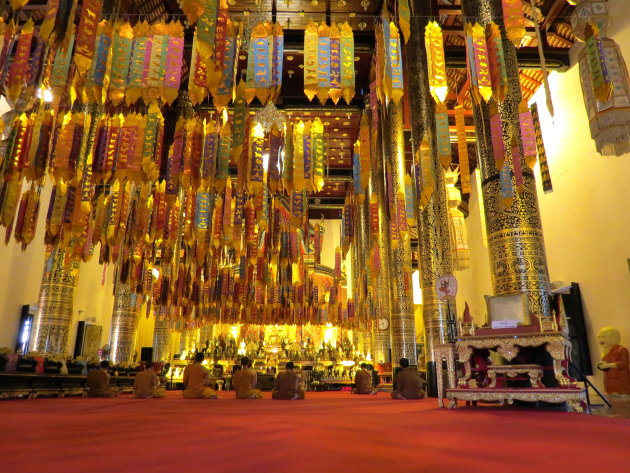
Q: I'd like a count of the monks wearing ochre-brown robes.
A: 7